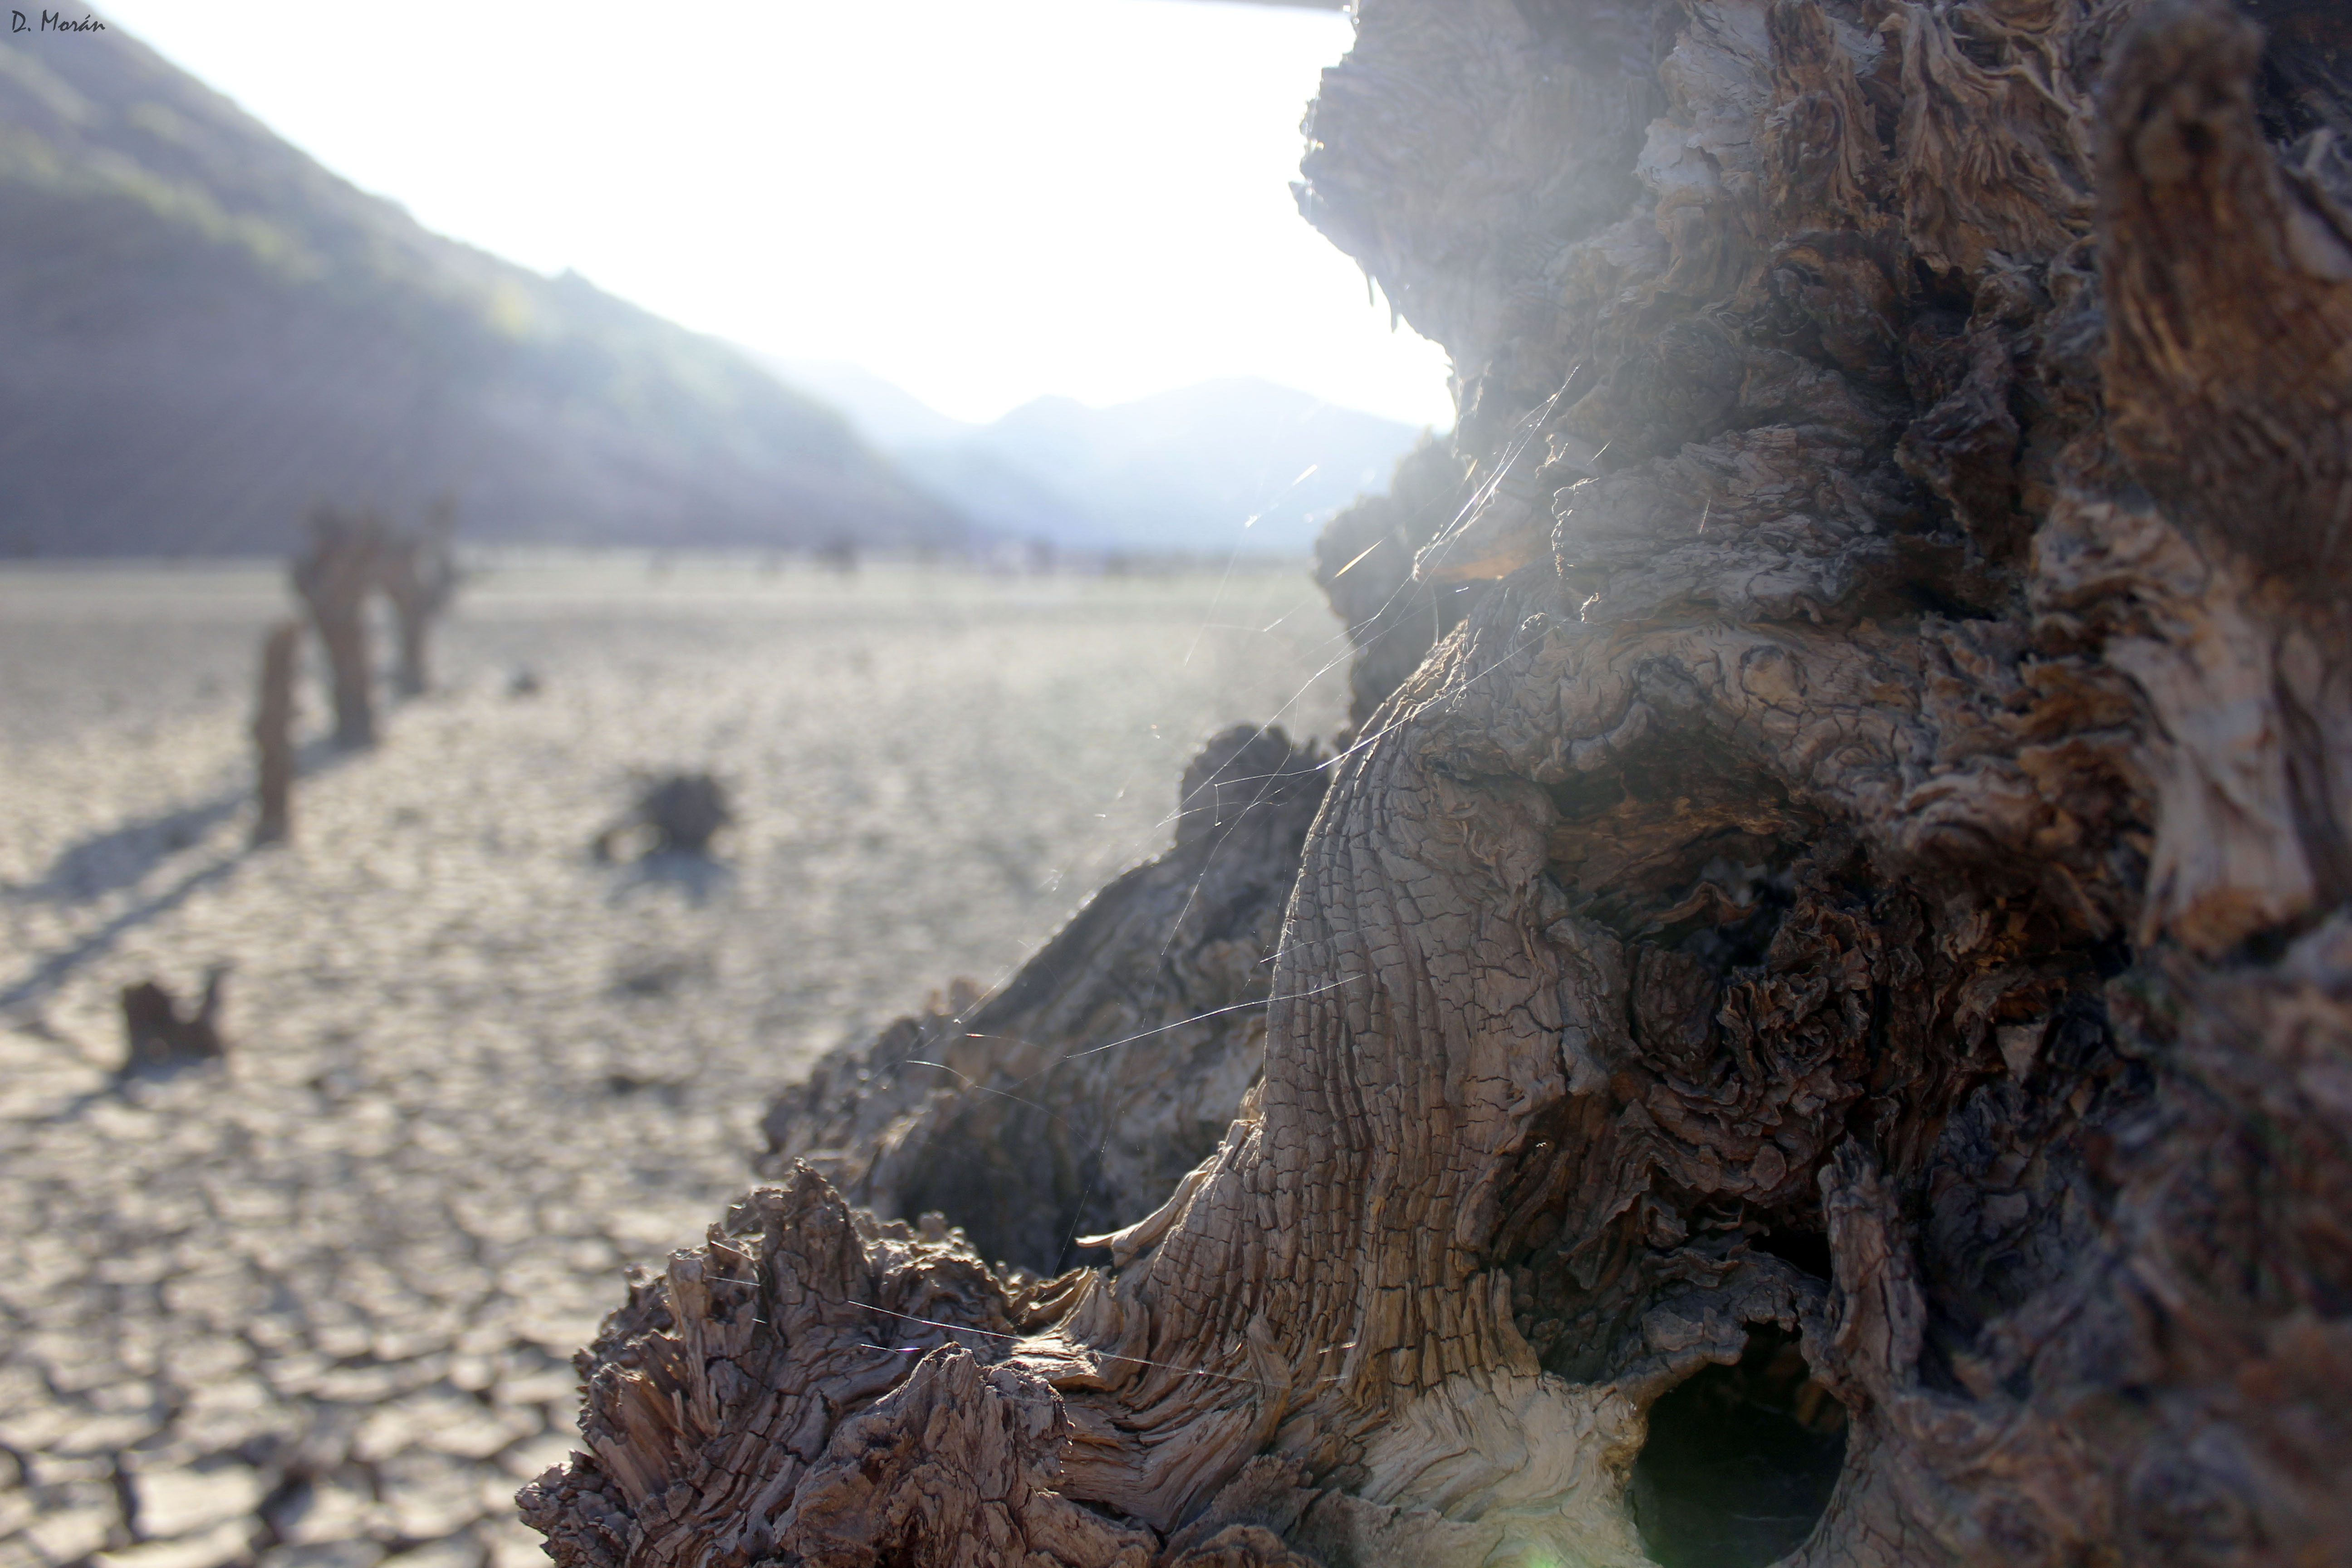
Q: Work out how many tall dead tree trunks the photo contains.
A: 3